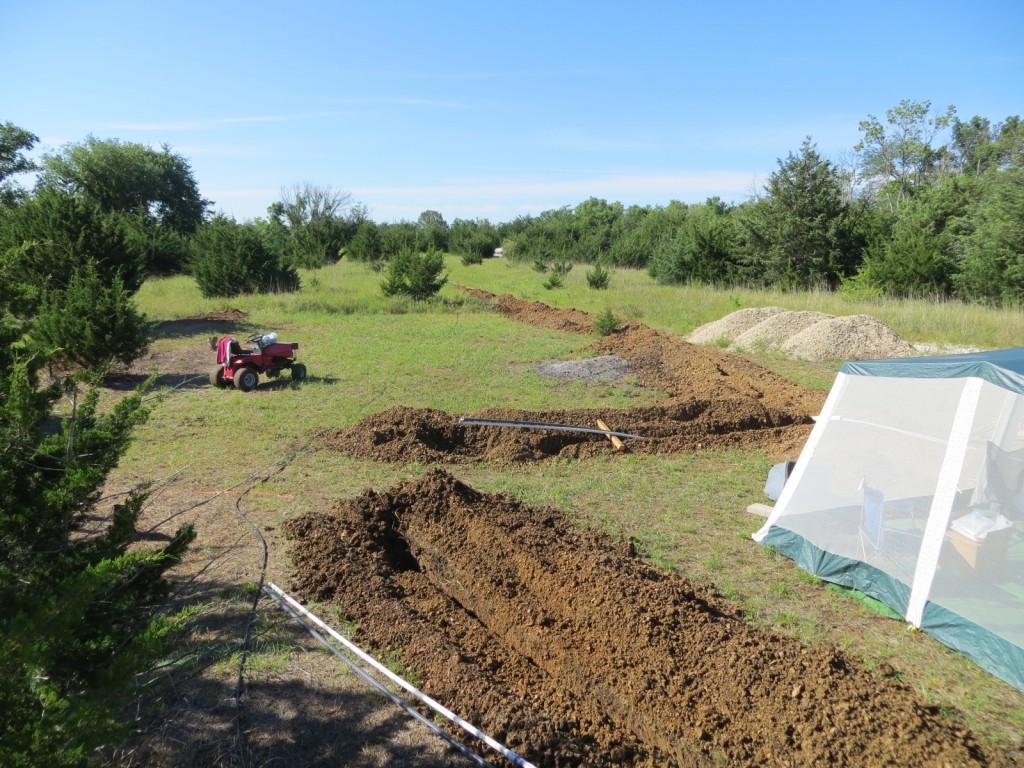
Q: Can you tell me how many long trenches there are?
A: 3